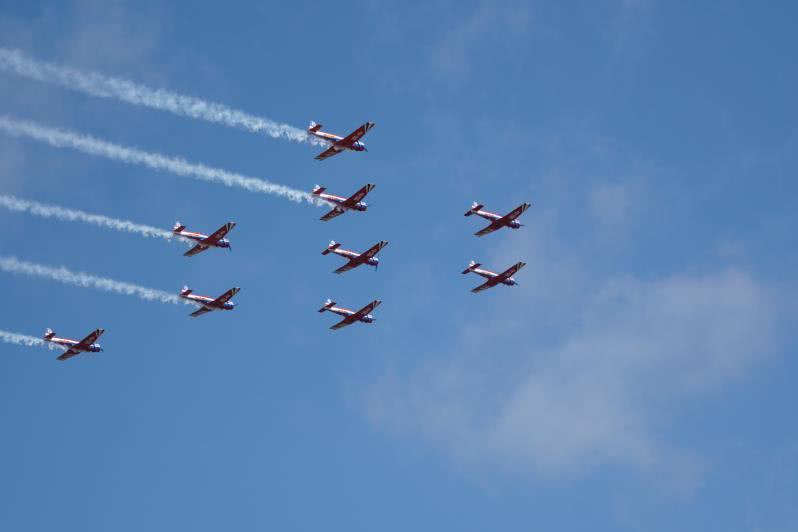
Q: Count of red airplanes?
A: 9